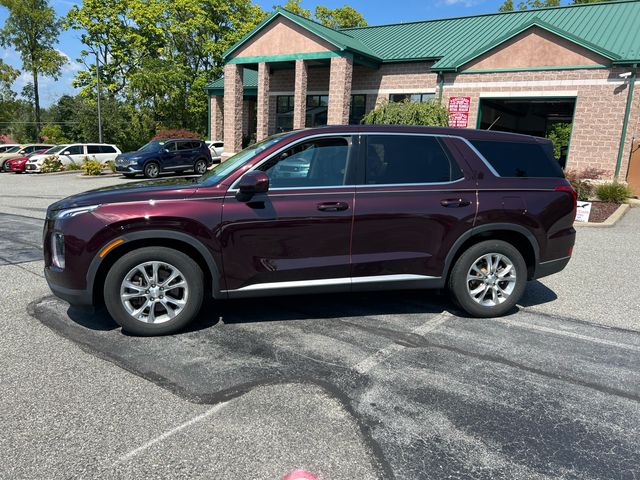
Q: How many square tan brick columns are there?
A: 5